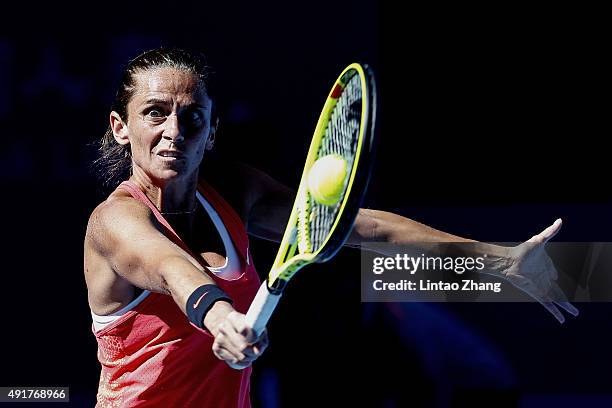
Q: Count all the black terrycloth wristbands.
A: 1